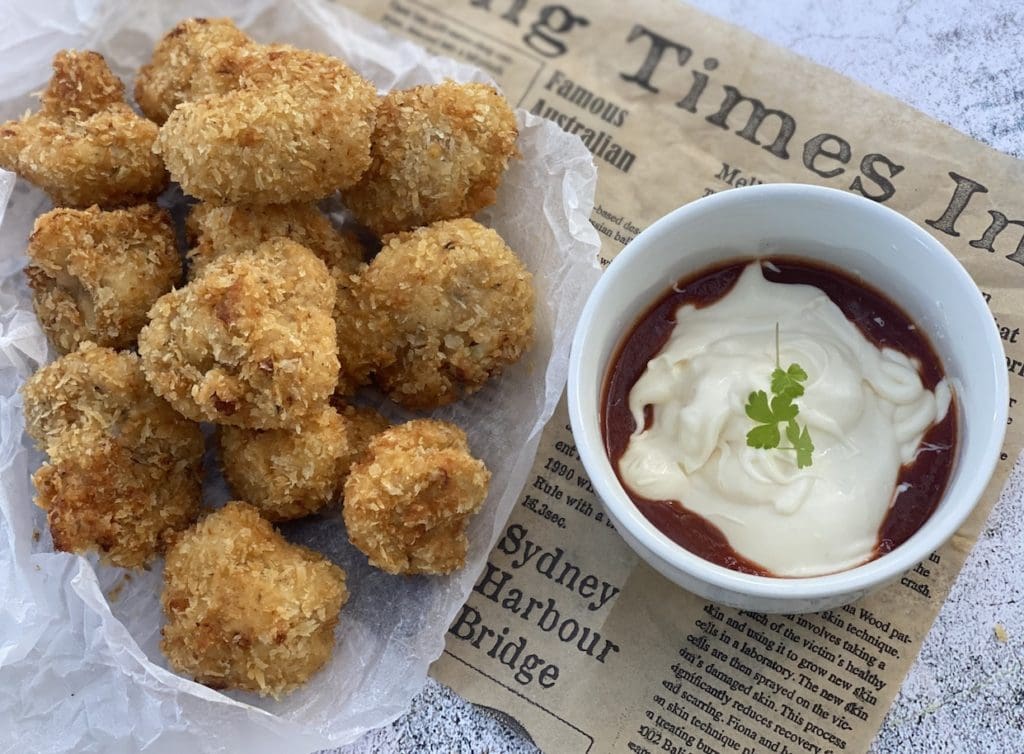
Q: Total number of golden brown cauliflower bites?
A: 12